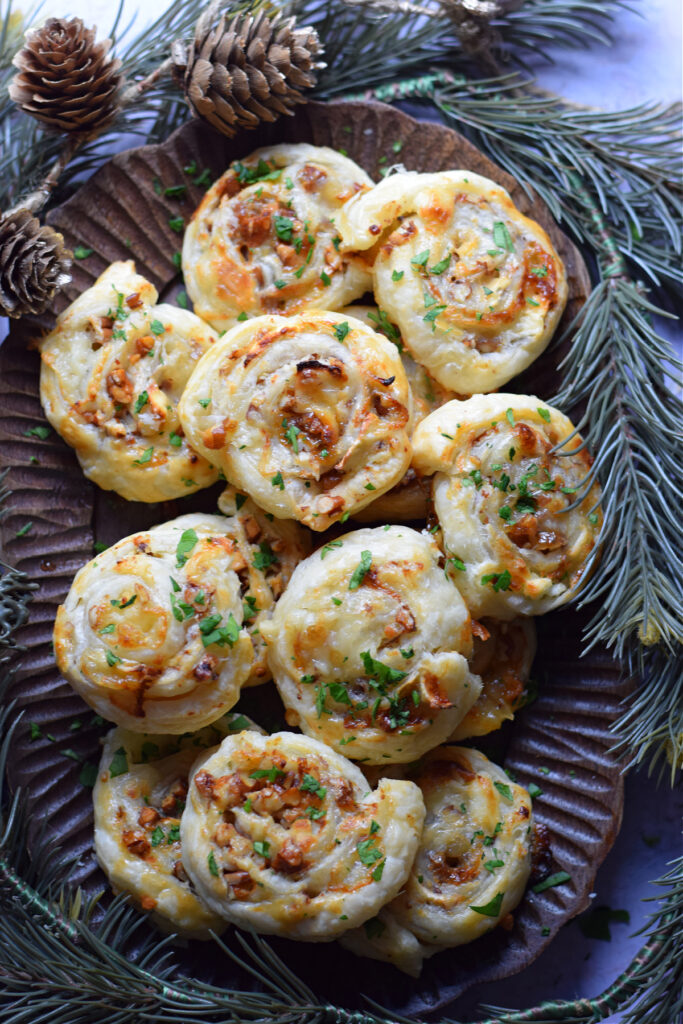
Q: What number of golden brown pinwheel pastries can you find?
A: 13